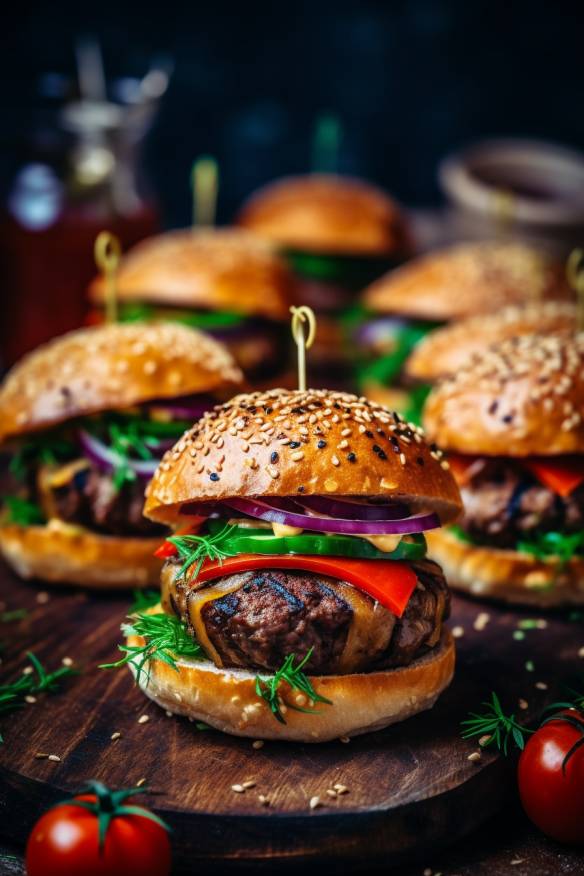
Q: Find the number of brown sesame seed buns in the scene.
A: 7